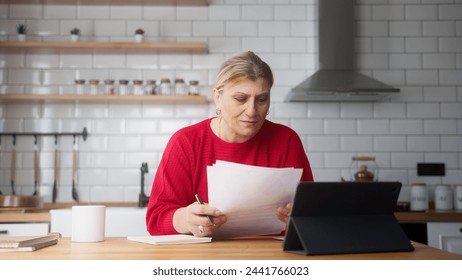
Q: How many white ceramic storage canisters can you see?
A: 3